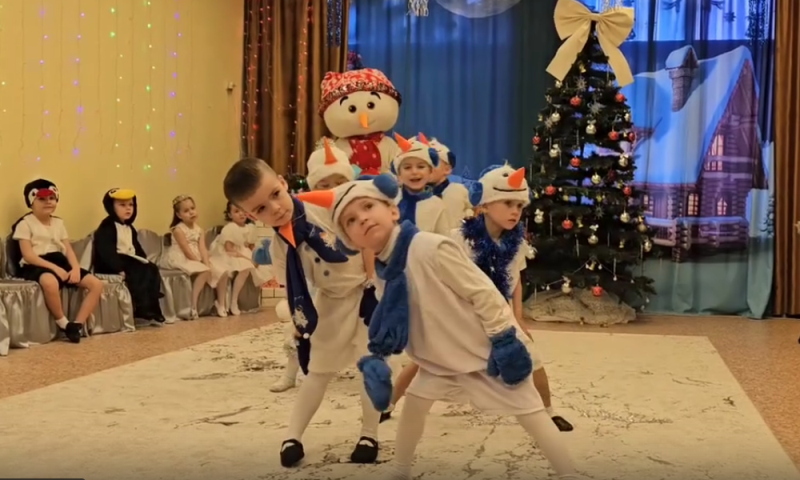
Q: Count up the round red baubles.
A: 10